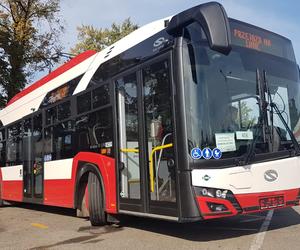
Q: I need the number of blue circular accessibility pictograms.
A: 3